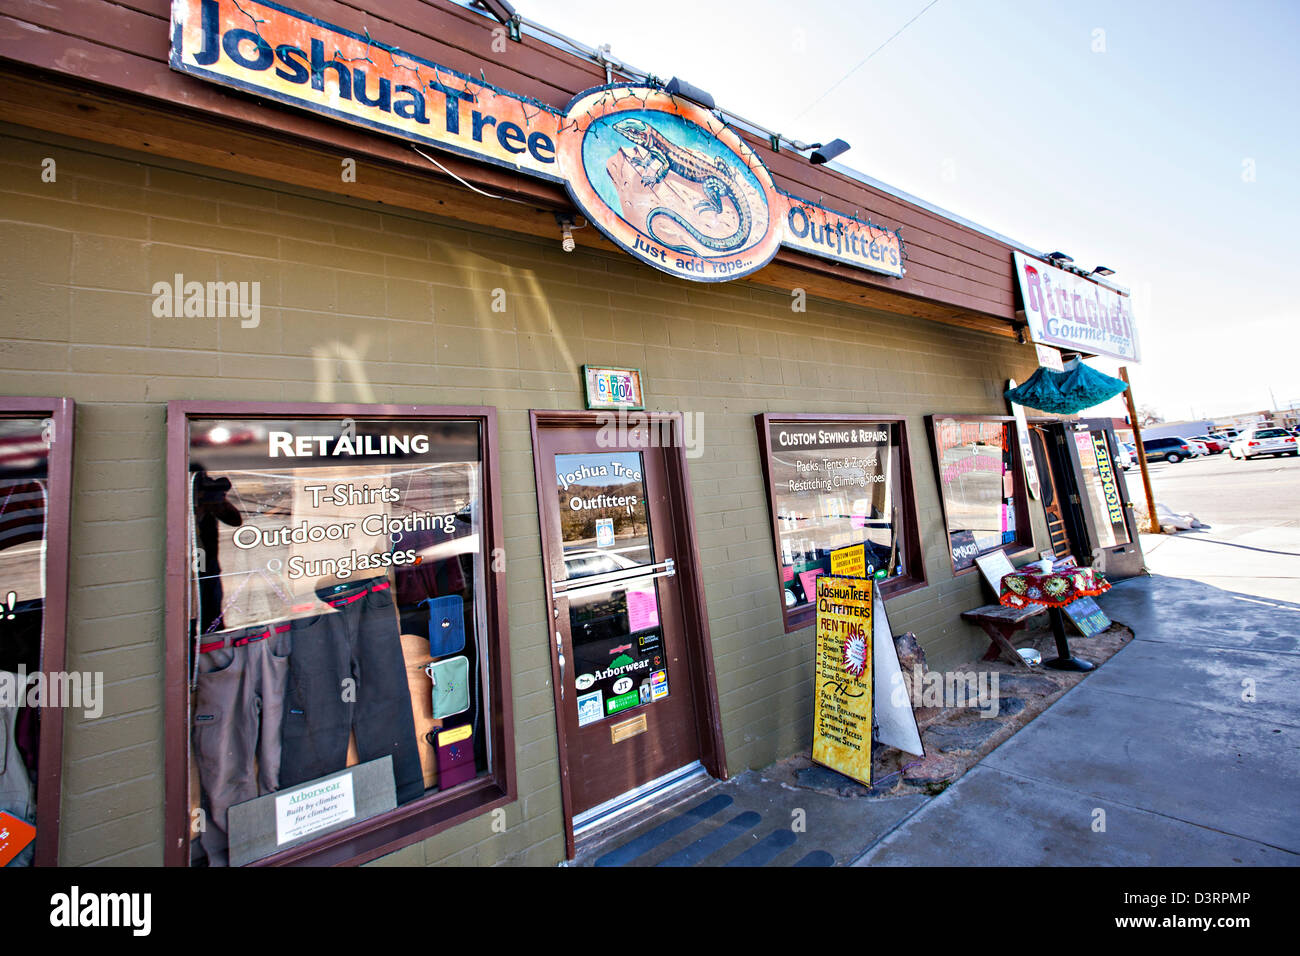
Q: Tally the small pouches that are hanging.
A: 3